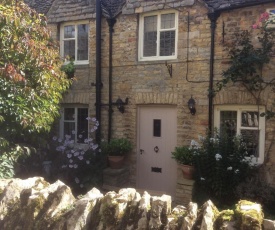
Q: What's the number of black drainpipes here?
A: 3